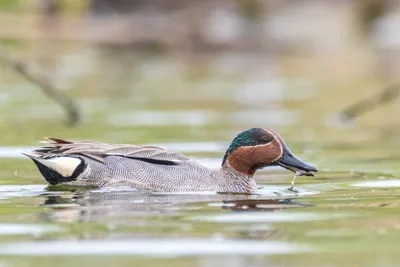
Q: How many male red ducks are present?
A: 1